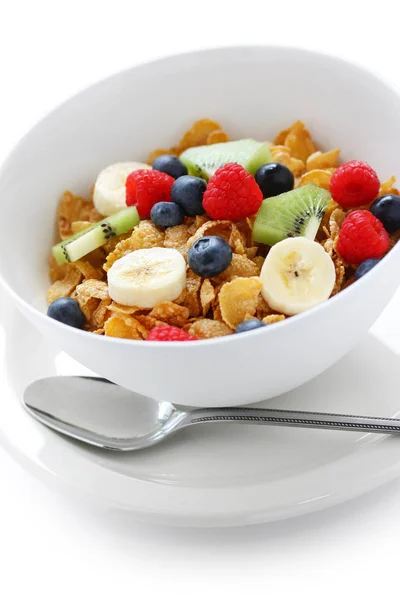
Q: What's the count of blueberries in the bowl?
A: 9